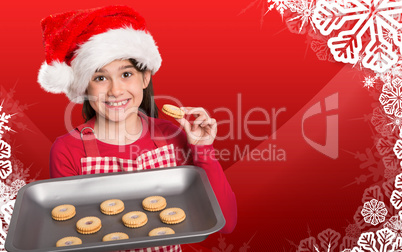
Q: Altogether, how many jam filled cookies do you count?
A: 10